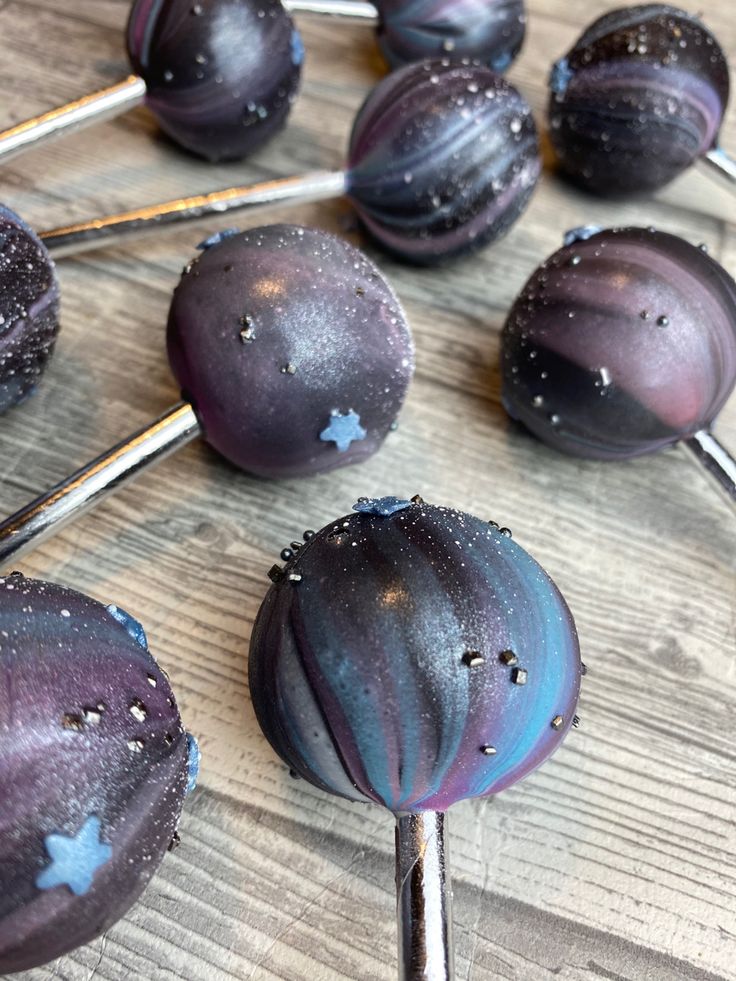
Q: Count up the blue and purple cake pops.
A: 9